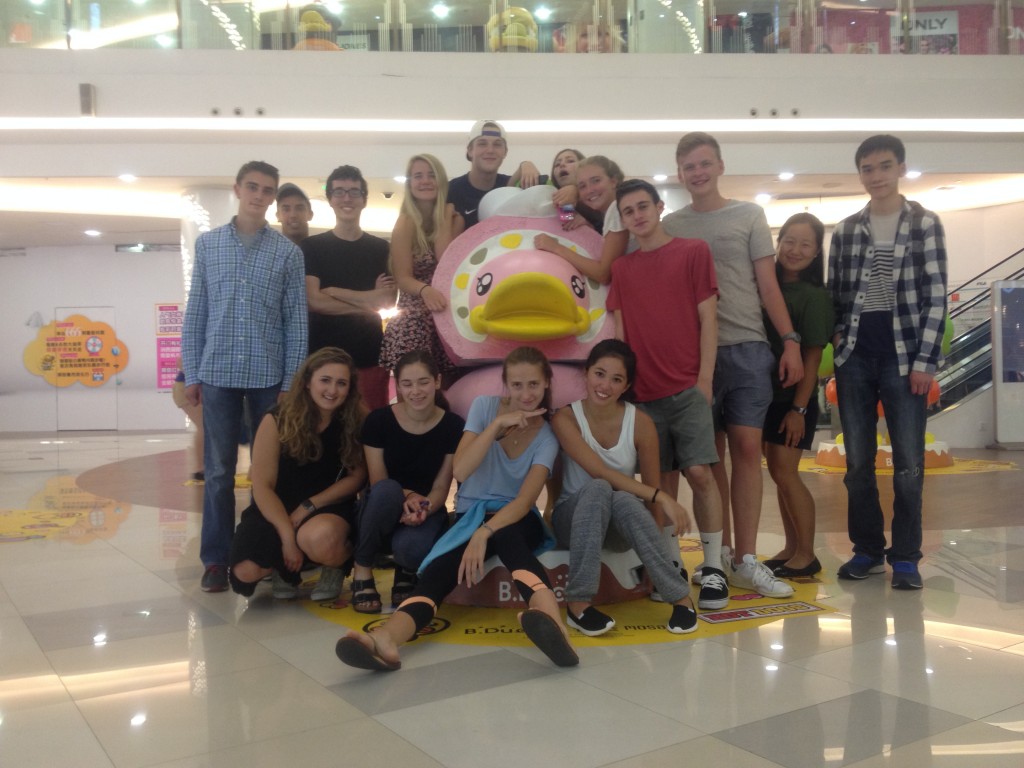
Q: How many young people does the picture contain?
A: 15